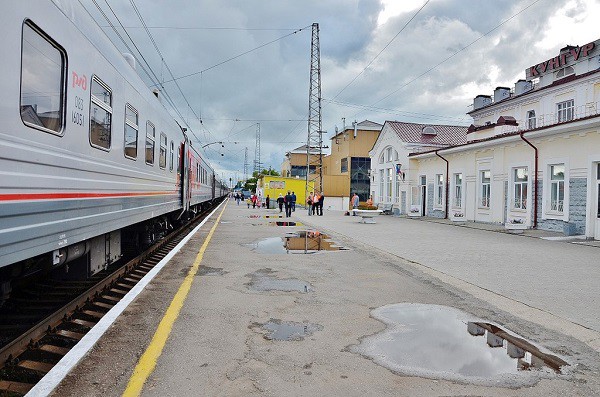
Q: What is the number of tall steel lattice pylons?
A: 3